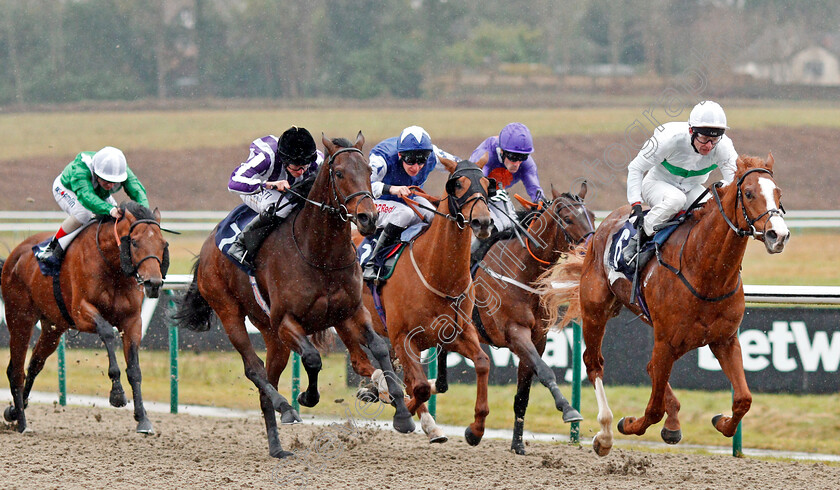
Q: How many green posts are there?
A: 6